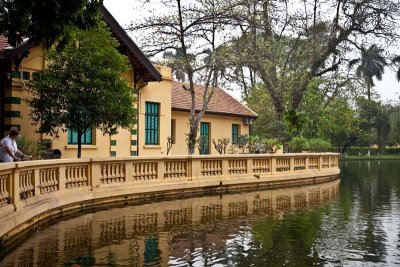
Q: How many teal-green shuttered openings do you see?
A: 4